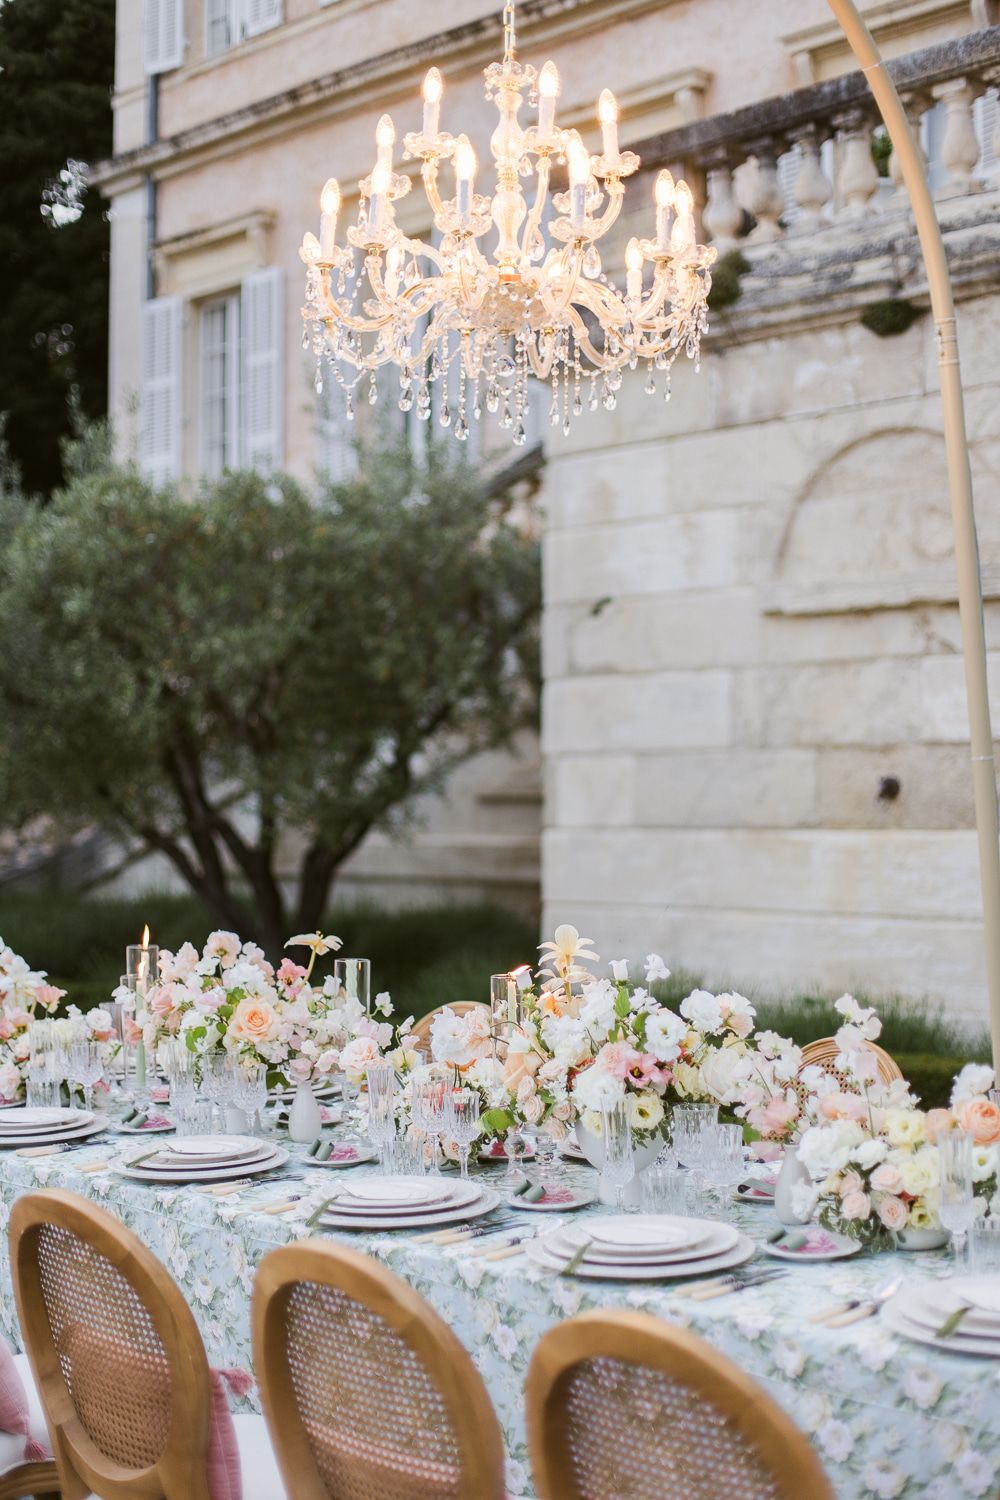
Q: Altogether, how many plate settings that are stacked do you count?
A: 5